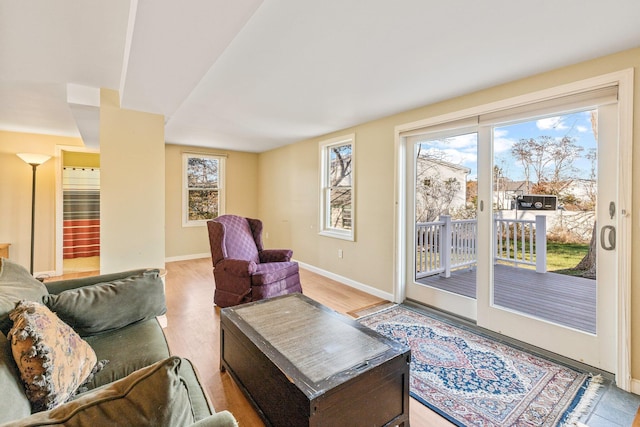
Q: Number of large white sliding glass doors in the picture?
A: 2